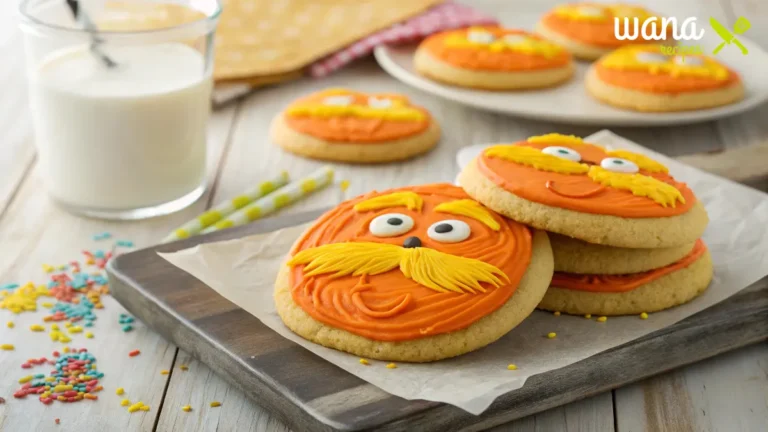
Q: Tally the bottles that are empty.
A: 0